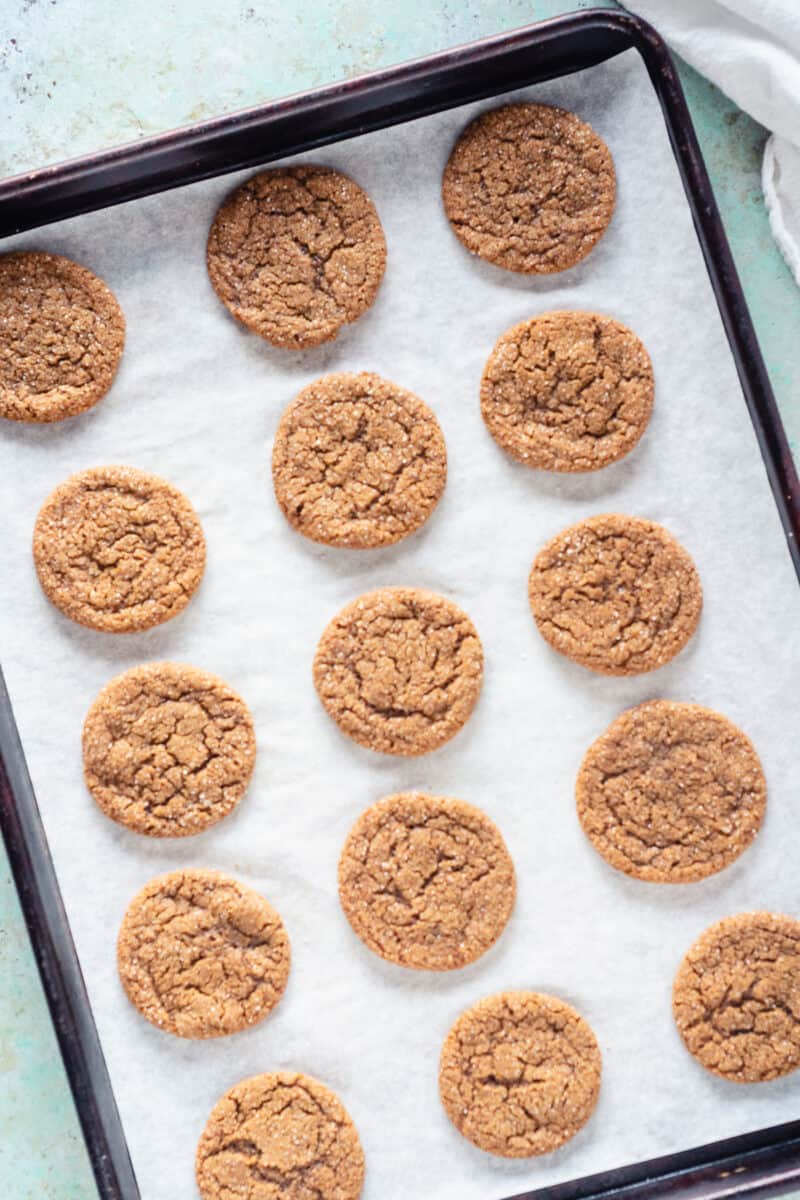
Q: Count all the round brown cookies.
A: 15